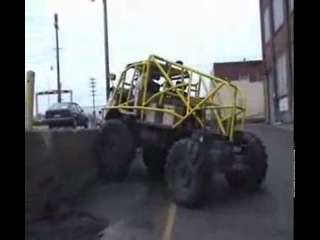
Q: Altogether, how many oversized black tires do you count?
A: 4